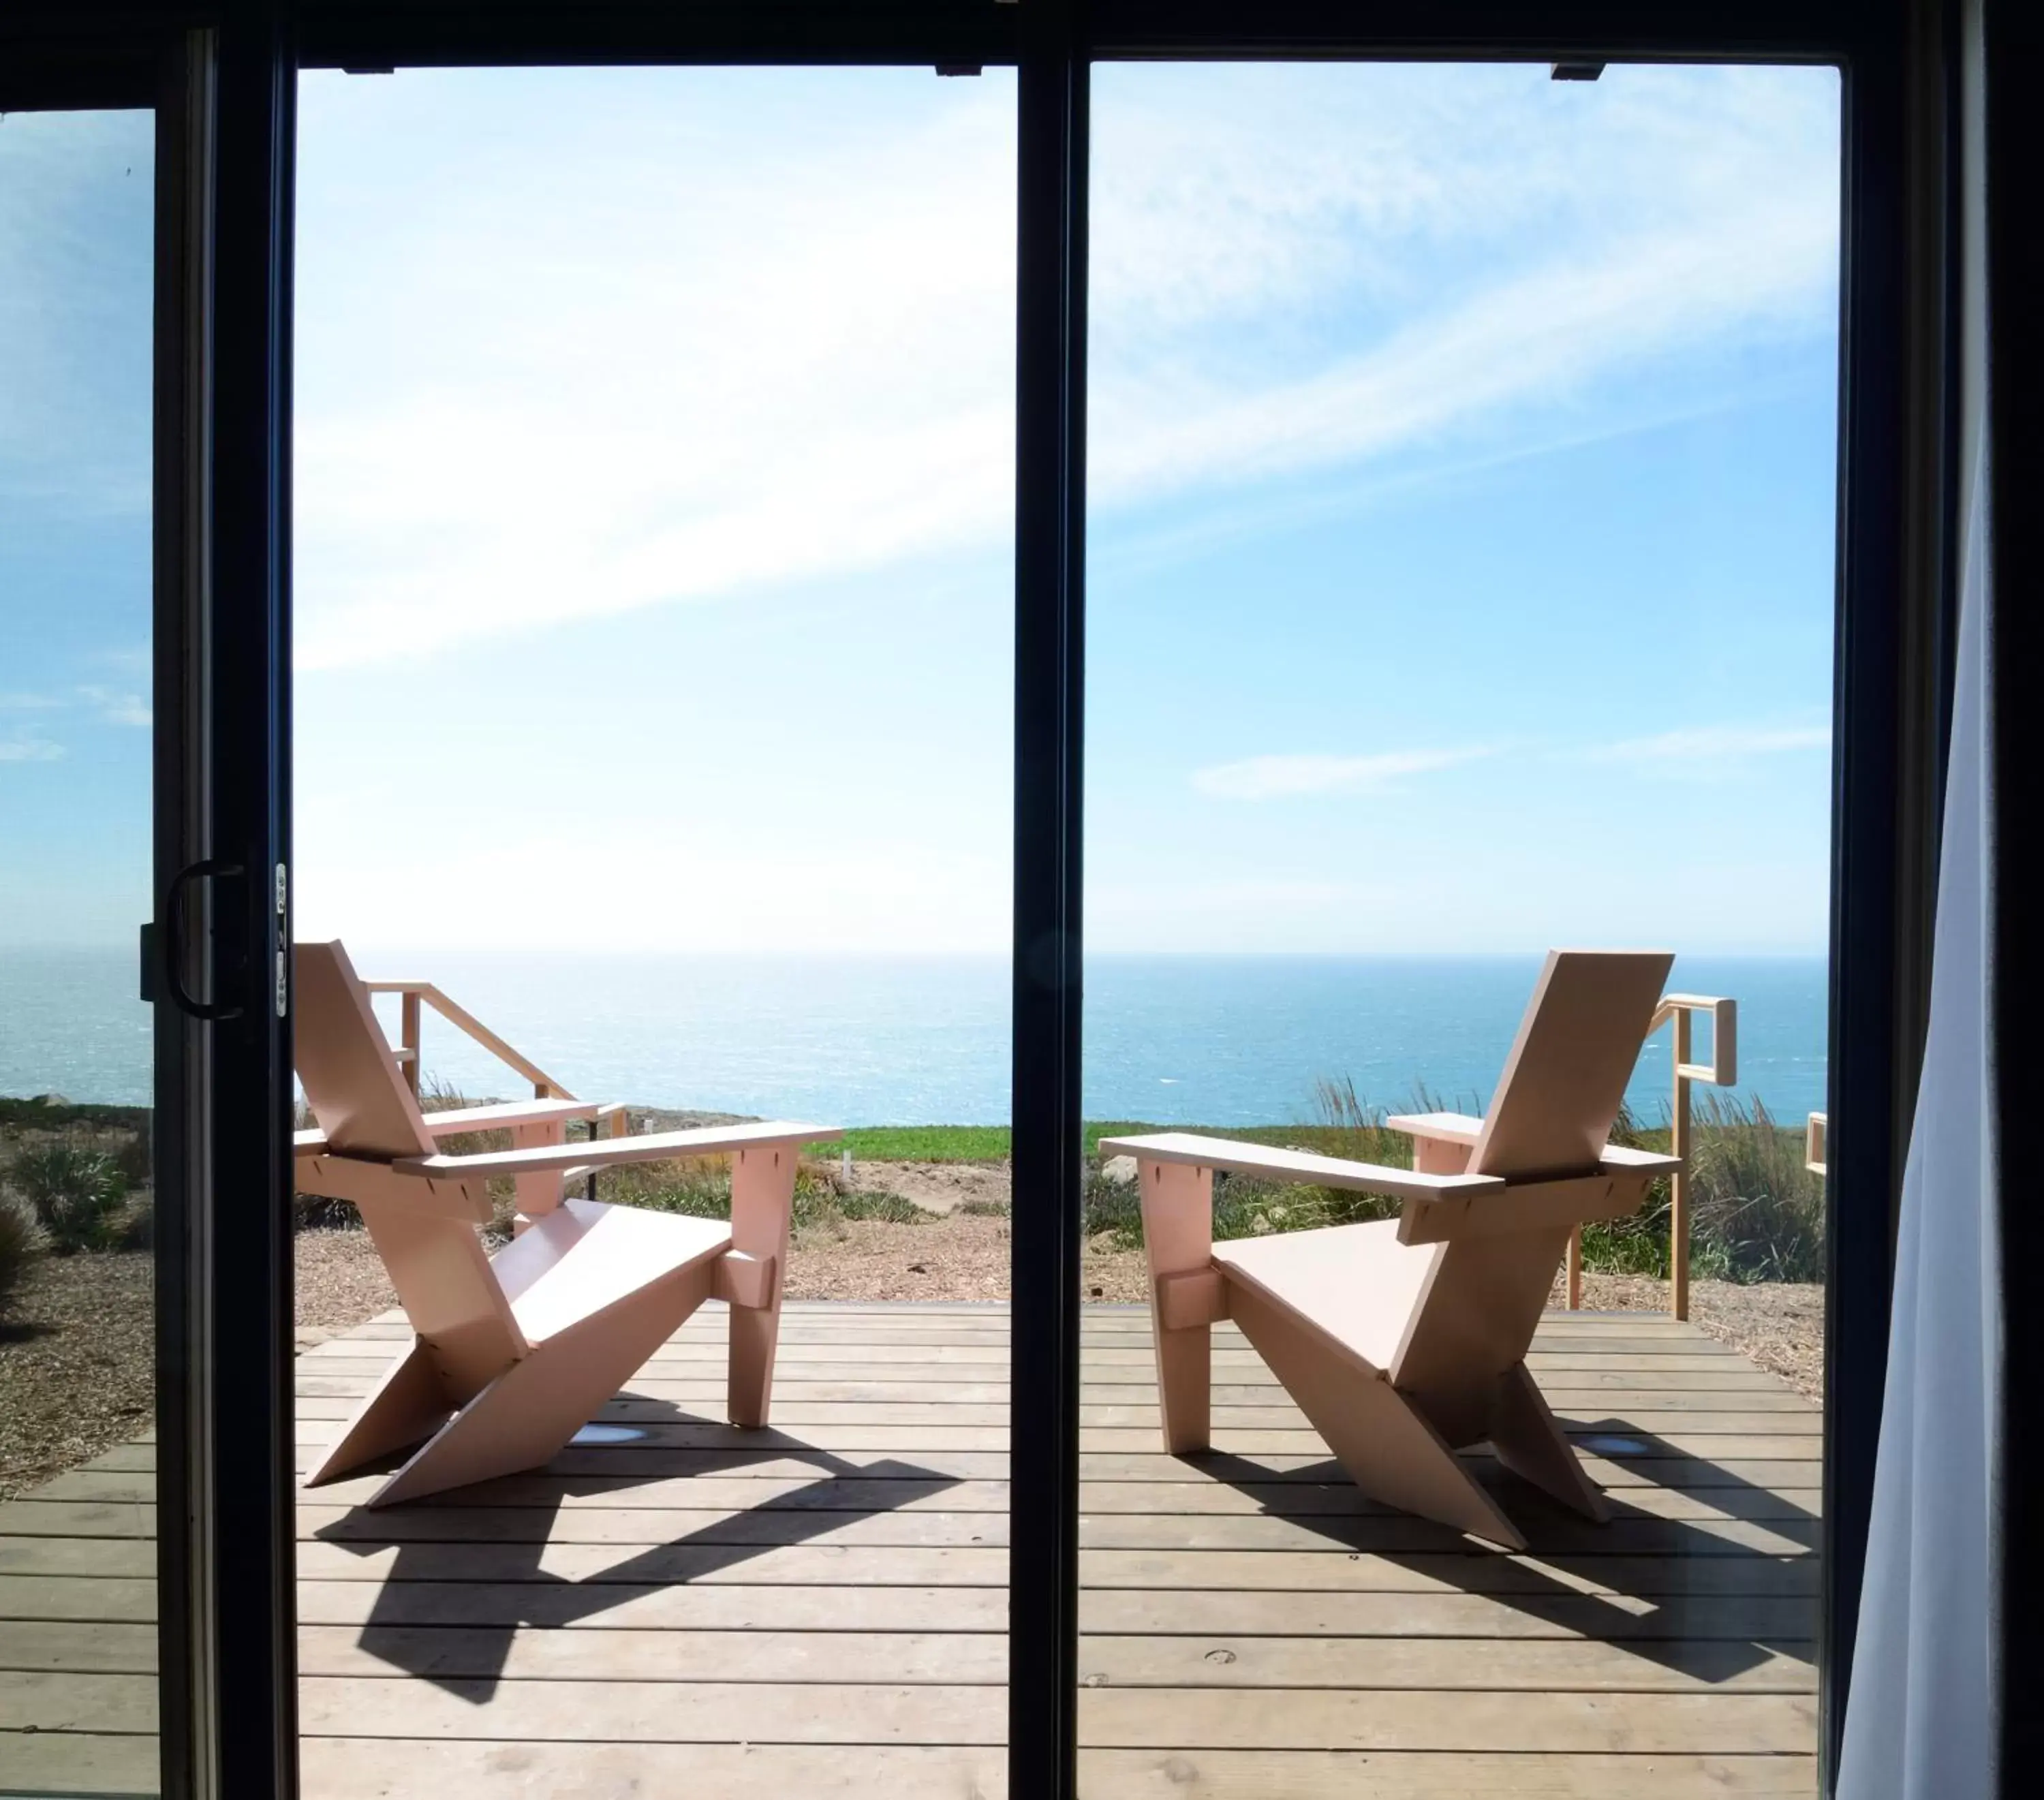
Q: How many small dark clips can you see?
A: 3